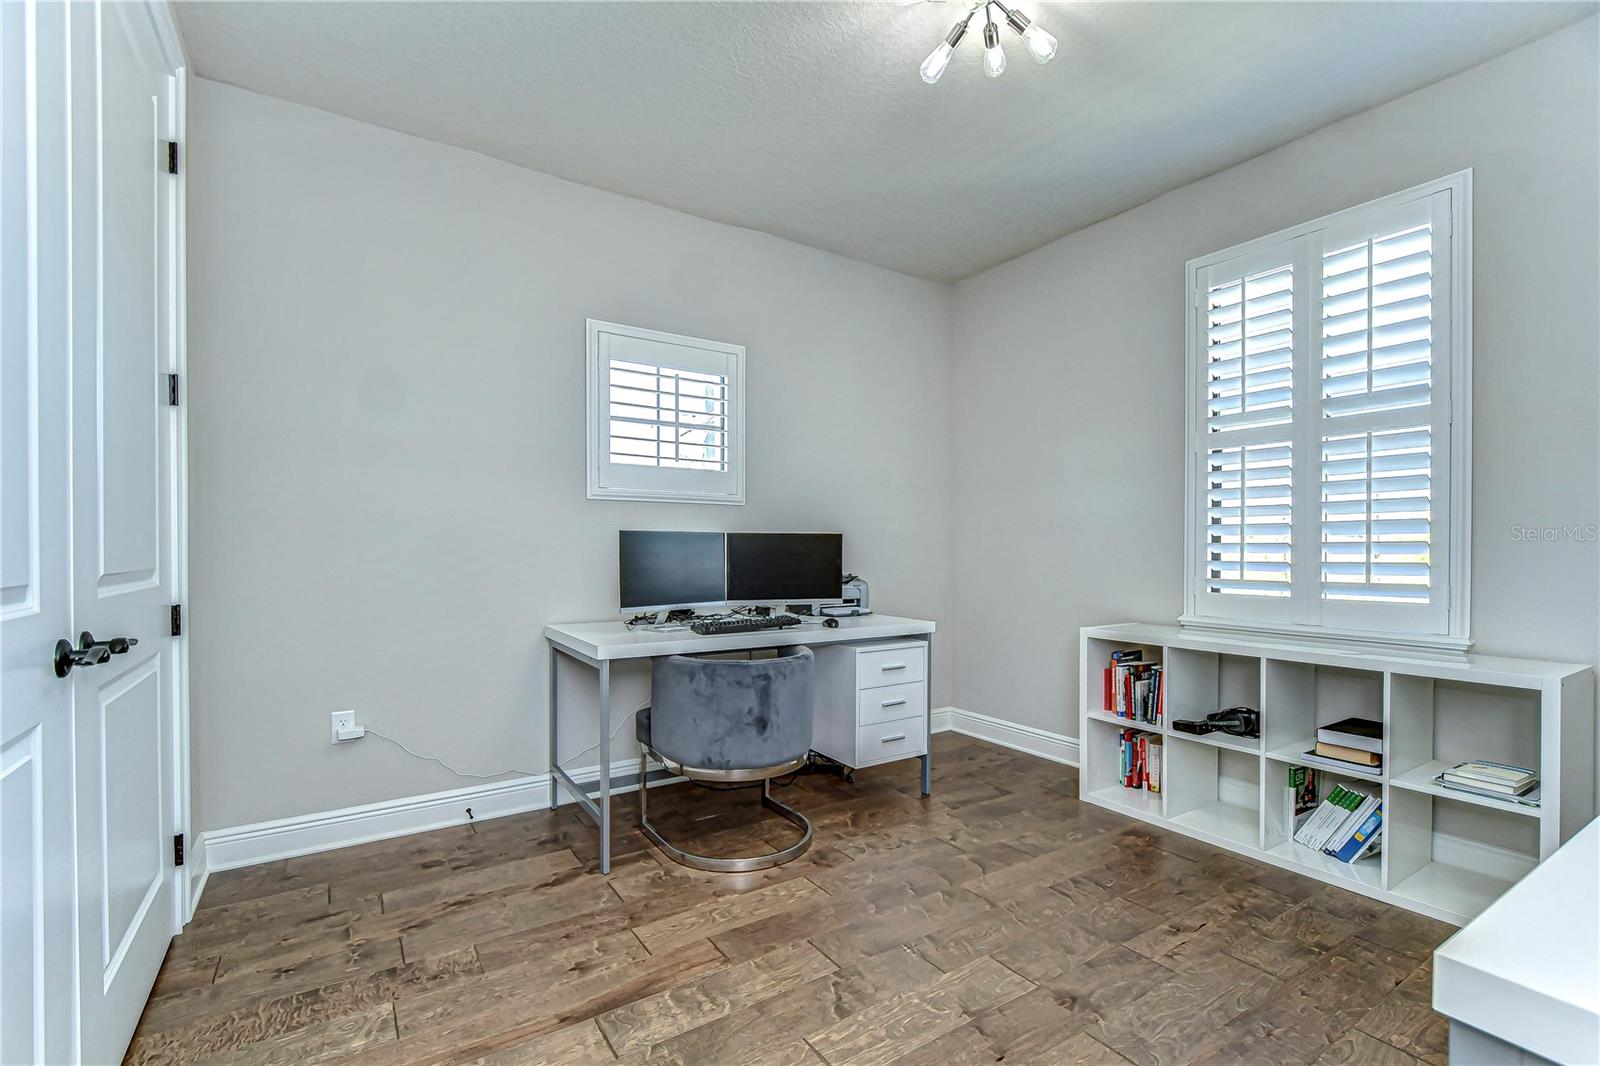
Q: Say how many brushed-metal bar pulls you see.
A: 3